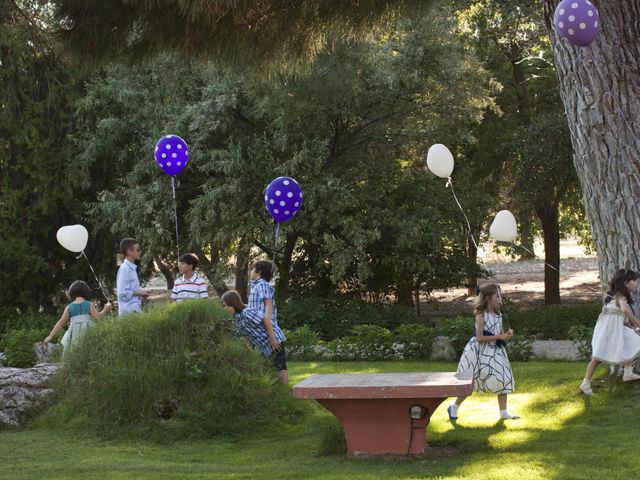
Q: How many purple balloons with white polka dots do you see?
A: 3